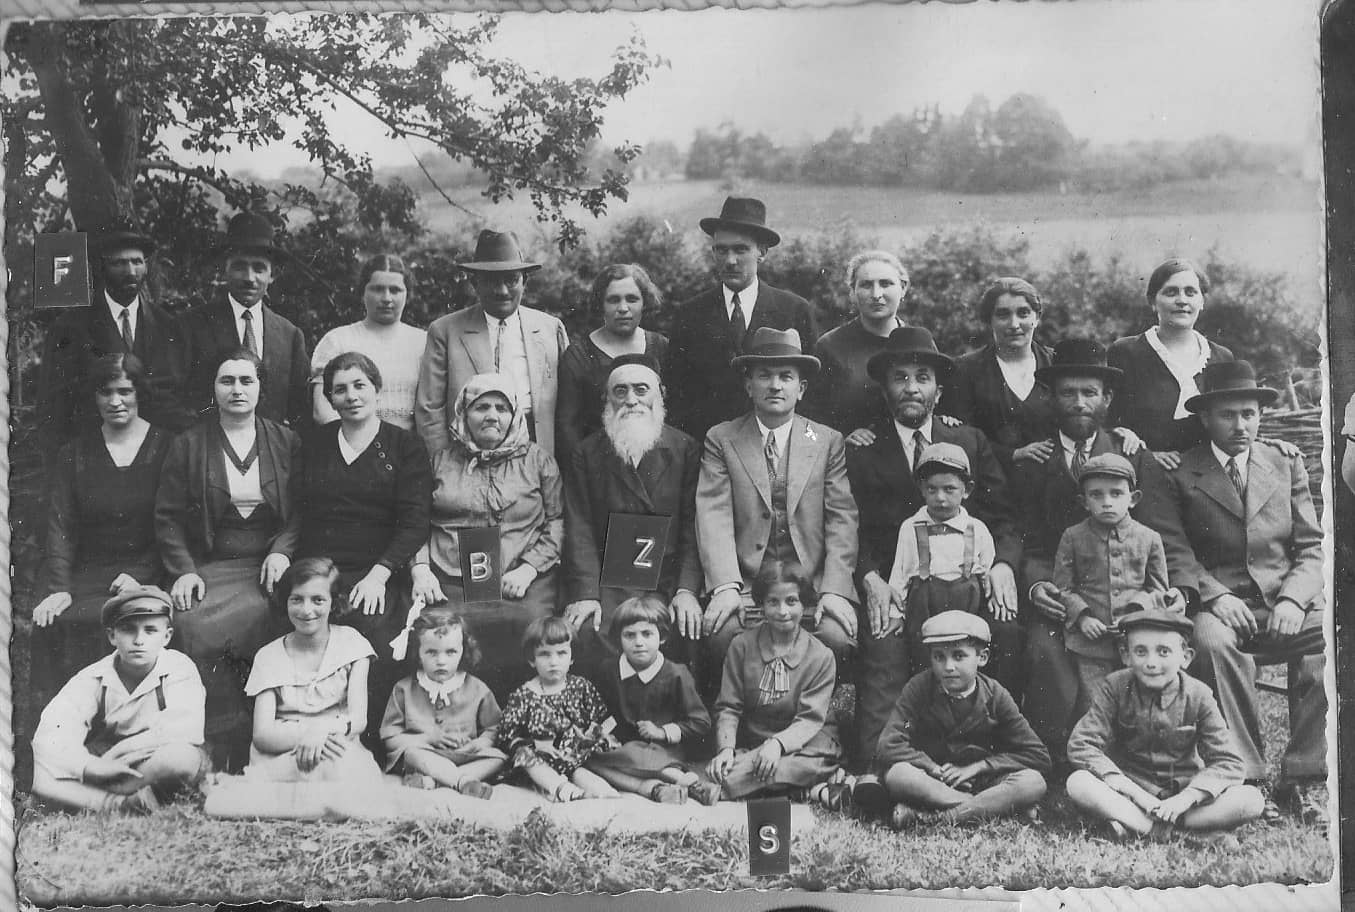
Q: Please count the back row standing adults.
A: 9